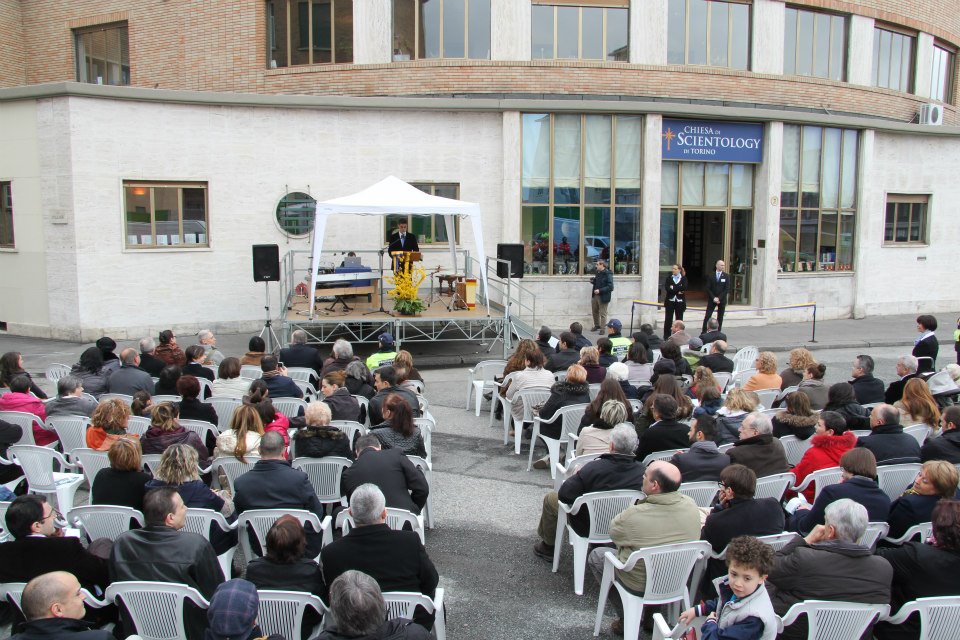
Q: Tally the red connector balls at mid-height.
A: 0